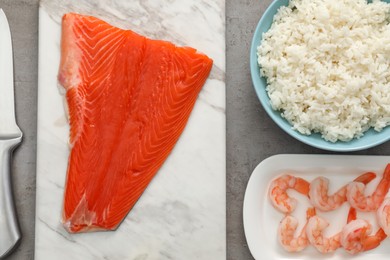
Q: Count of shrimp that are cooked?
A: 7